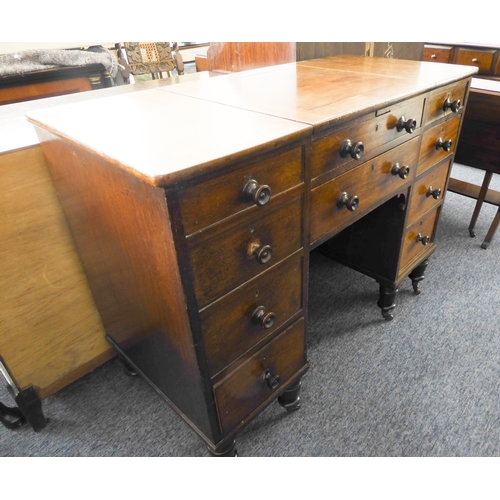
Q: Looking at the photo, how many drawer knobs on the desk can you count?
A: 12